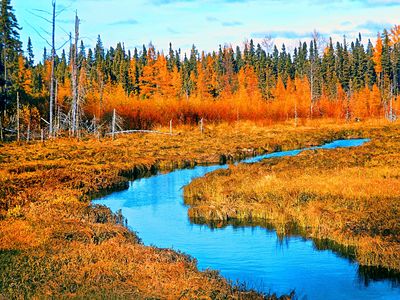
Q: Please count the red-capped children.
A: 0